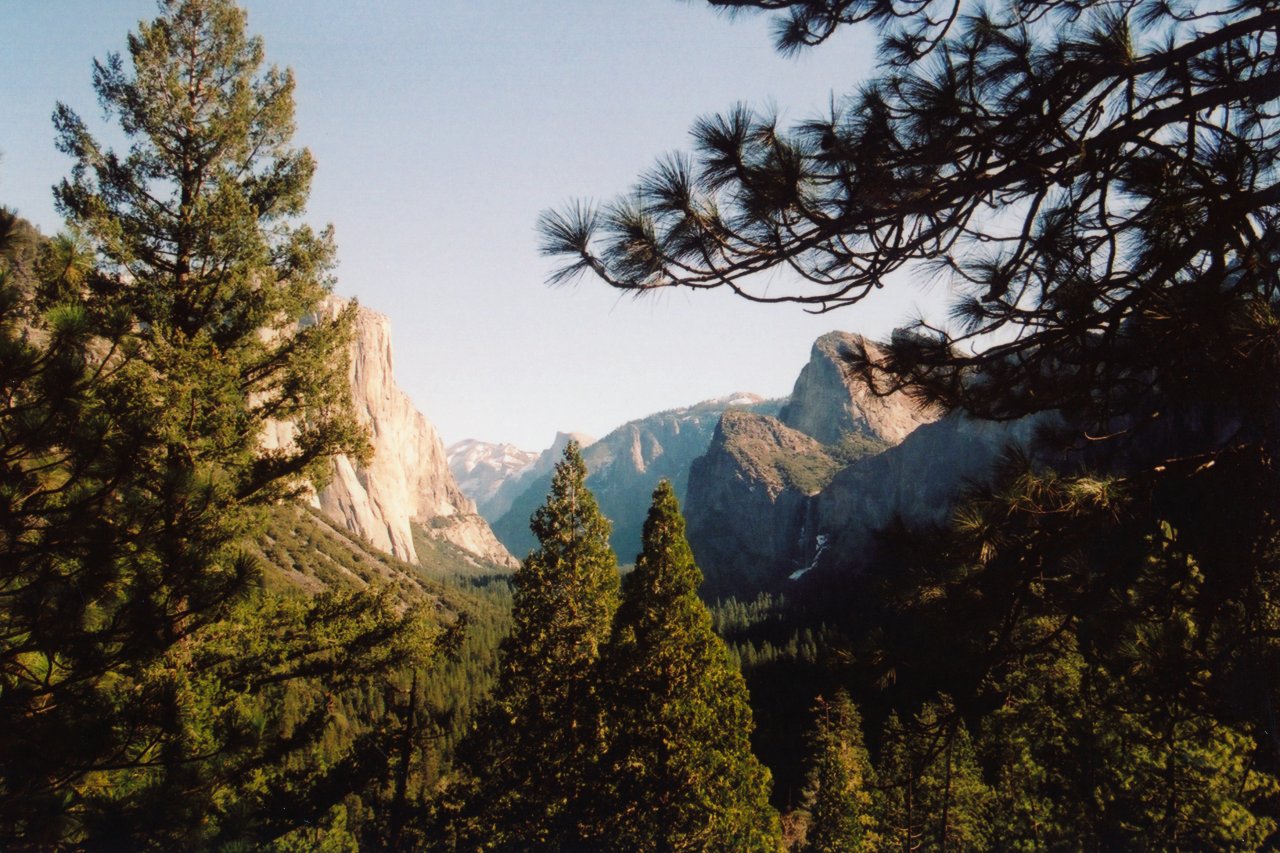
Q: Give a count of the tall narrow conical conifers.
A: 2